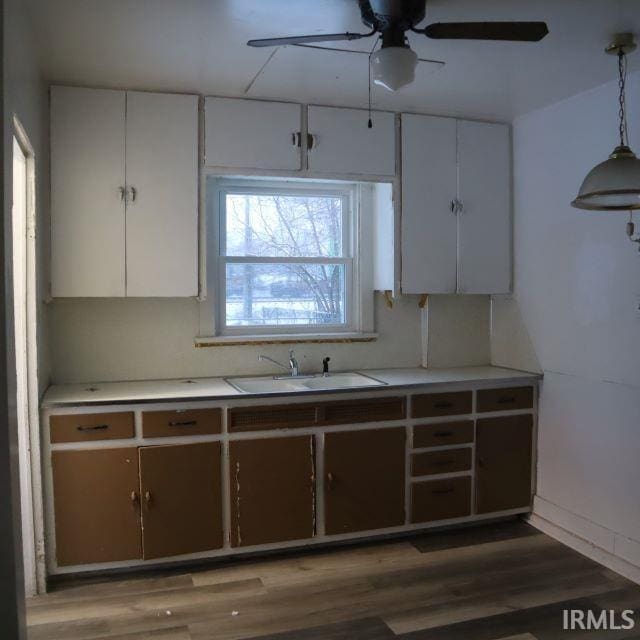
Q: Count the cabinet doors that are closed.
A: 11